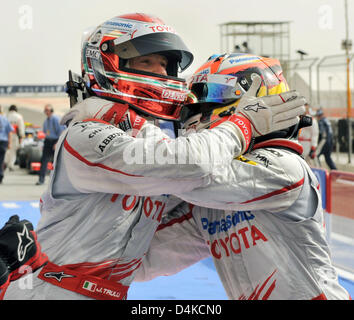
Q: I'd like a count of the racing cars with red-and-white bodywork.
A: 1